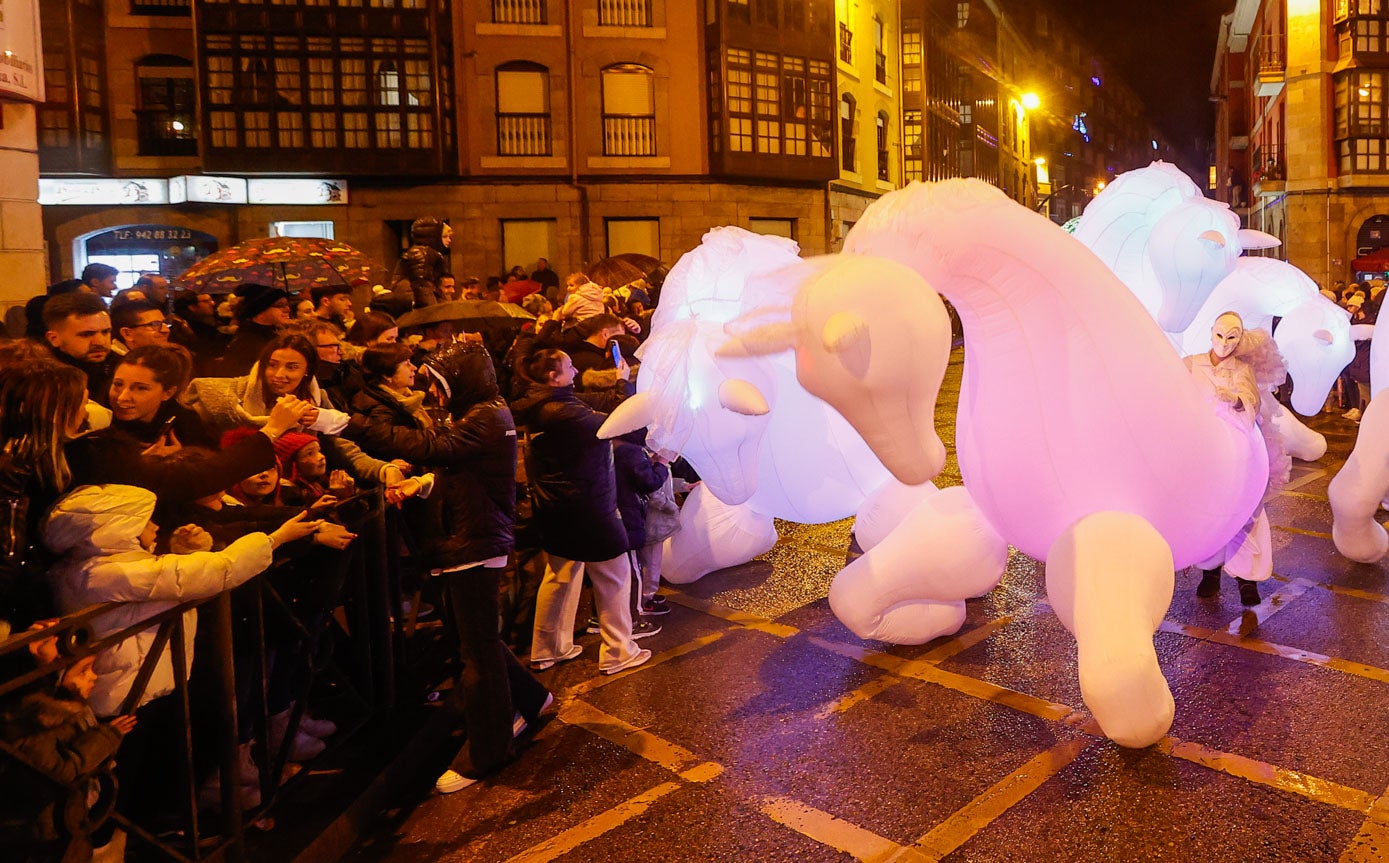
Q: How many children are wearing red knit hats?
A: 2